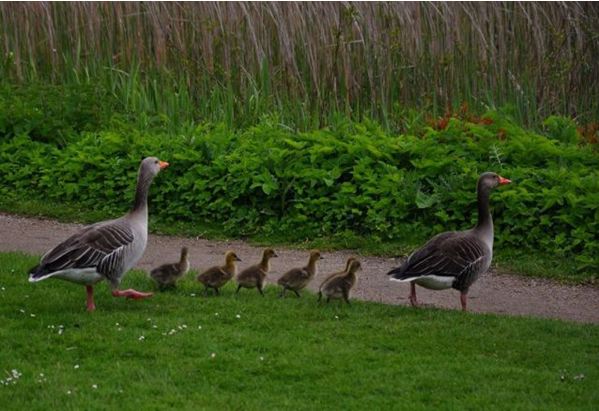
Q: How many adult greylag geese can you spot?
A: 2